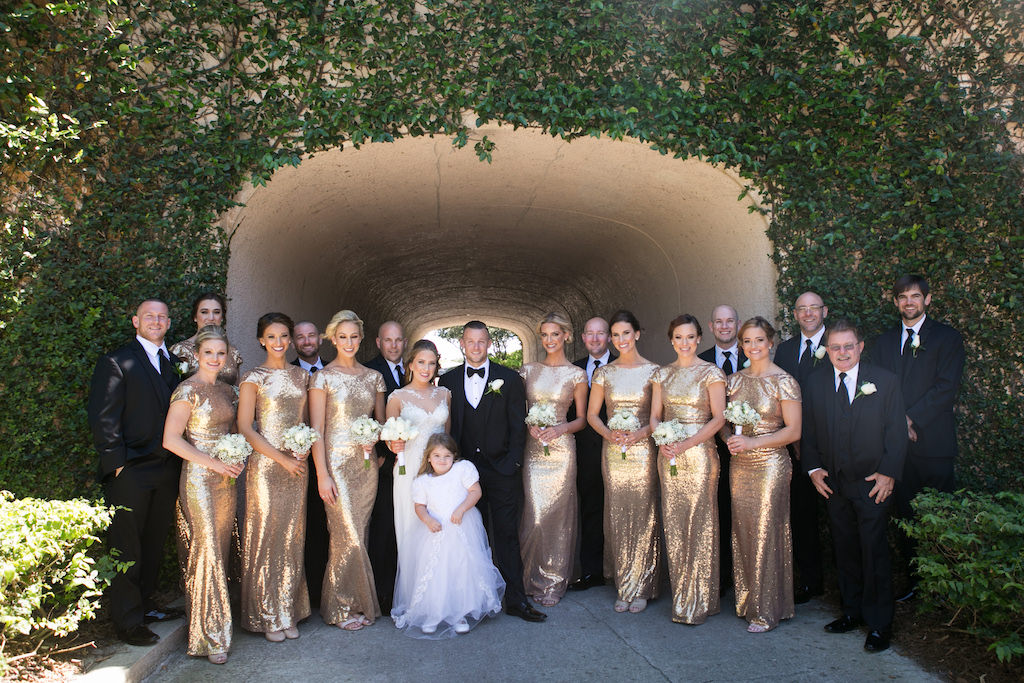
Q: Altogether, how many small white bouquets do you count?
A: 8